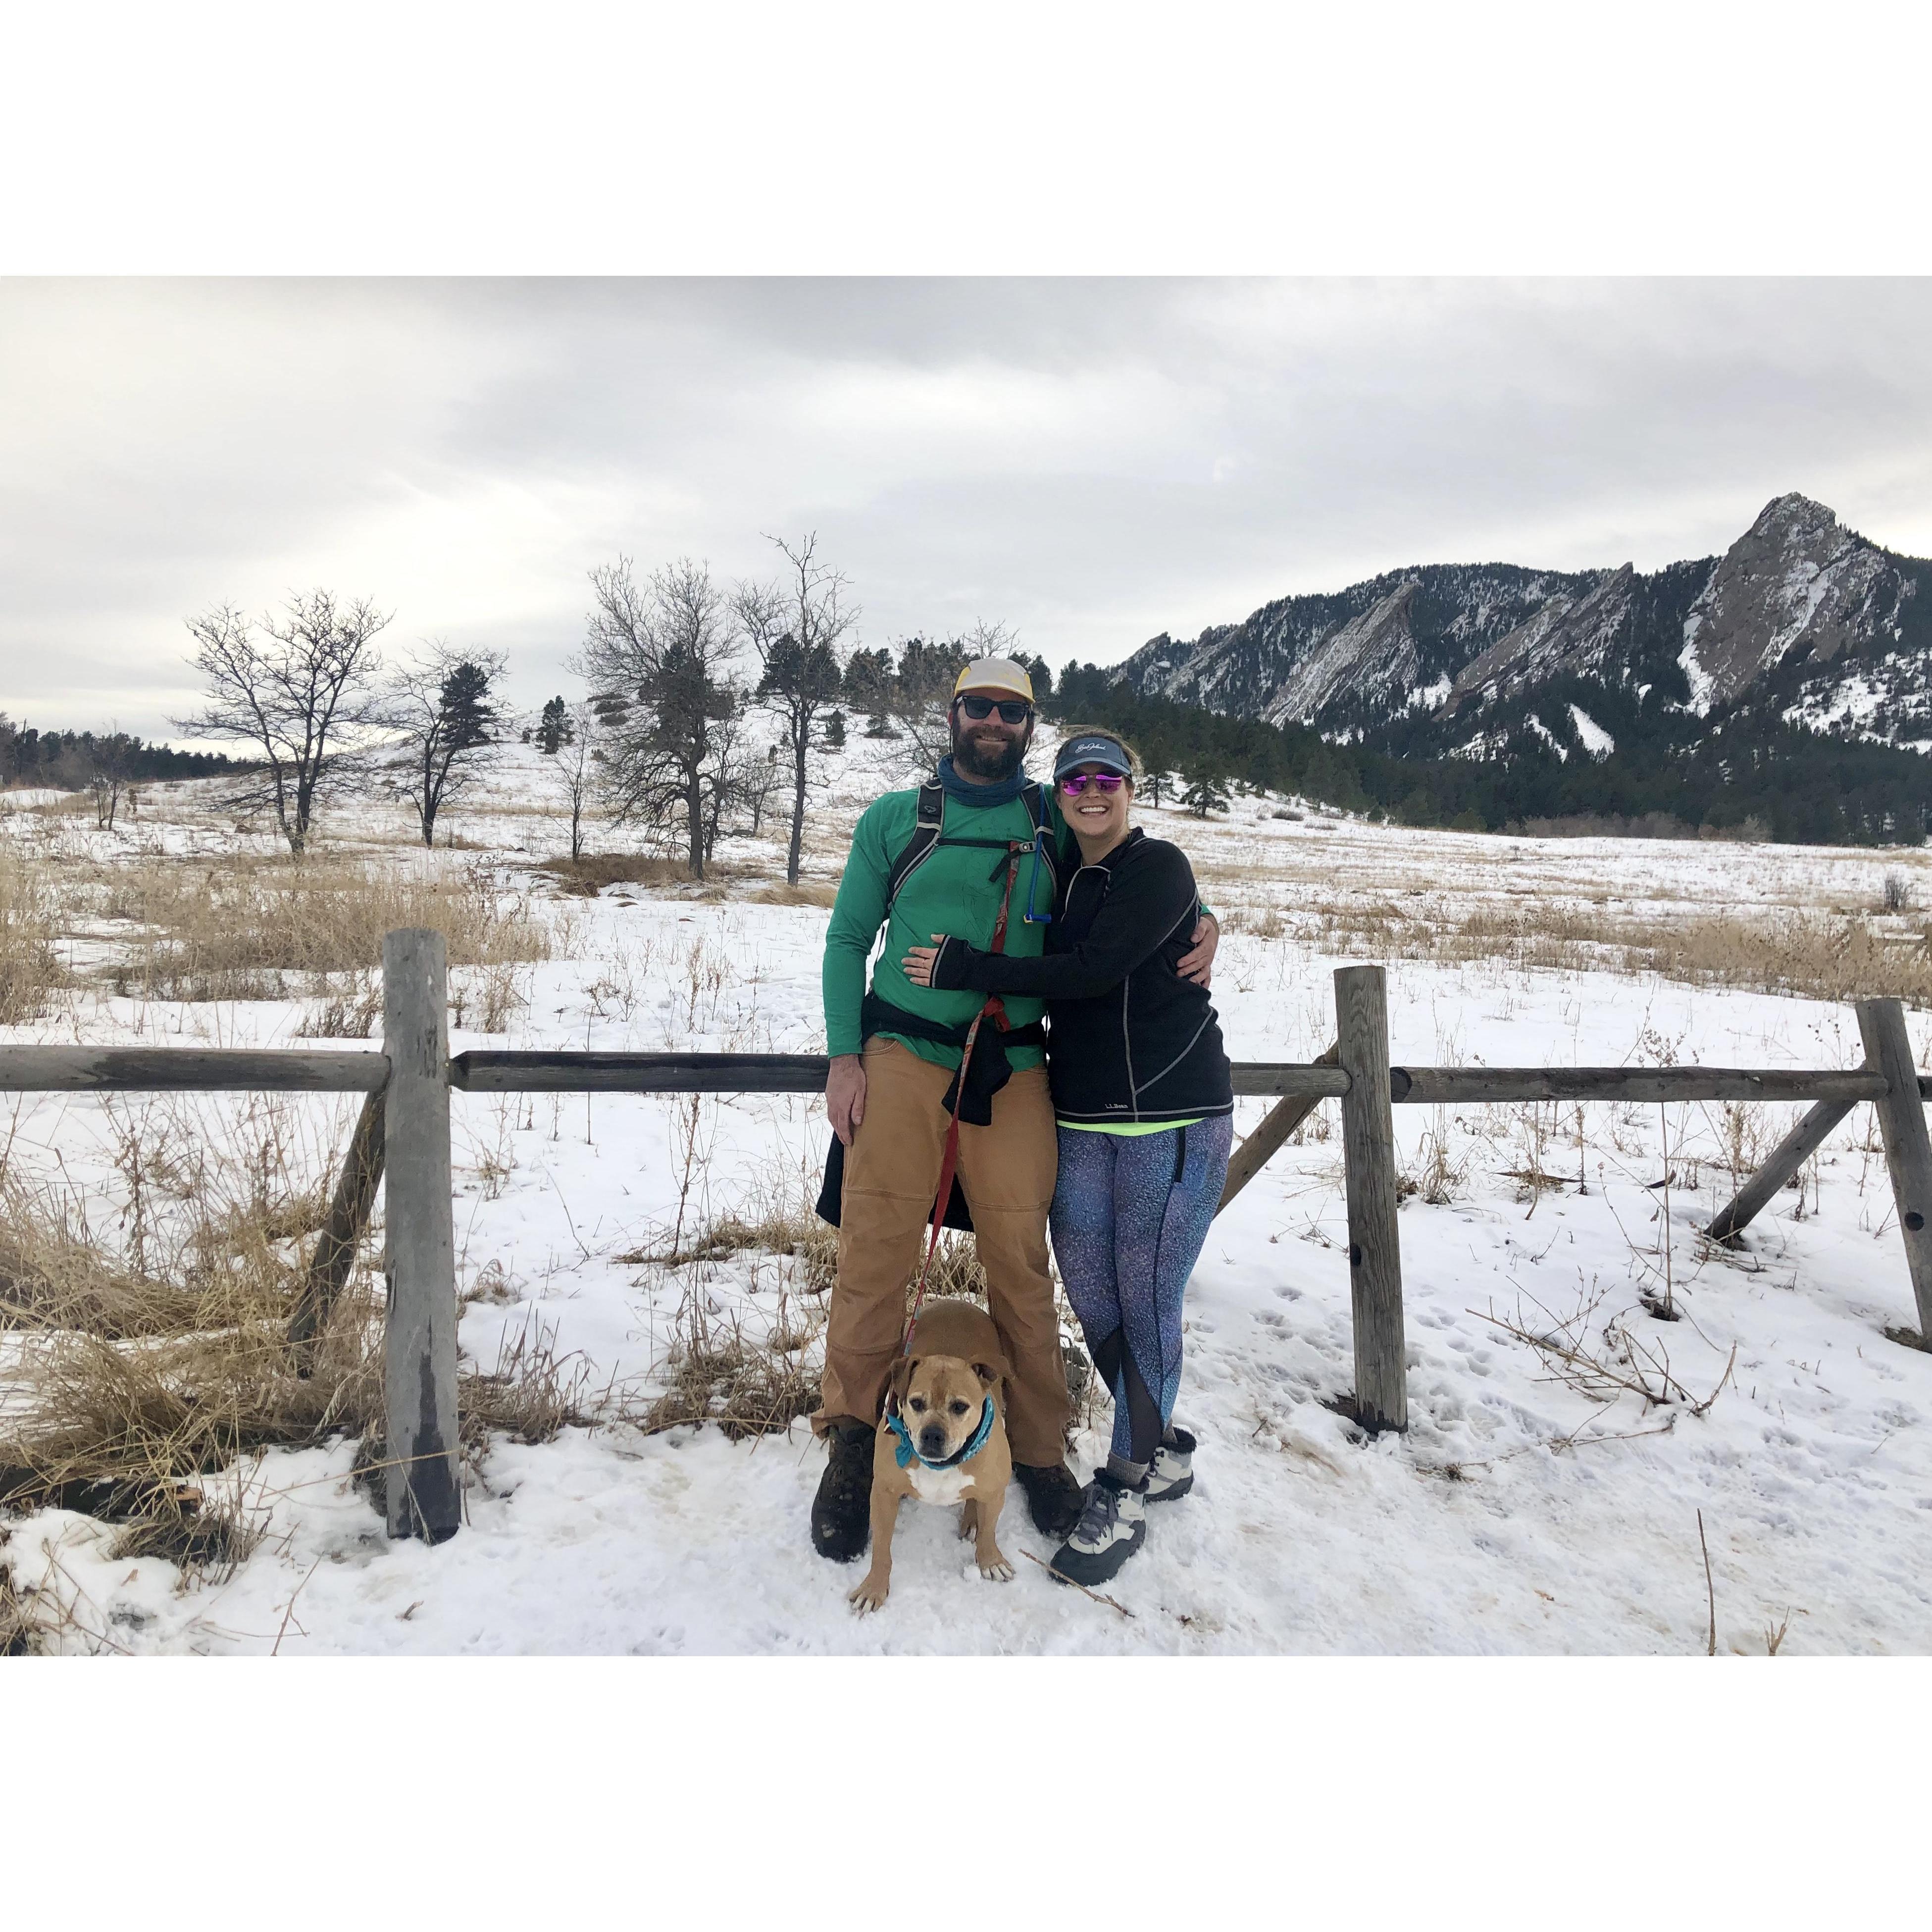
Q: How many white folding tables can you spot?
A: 0